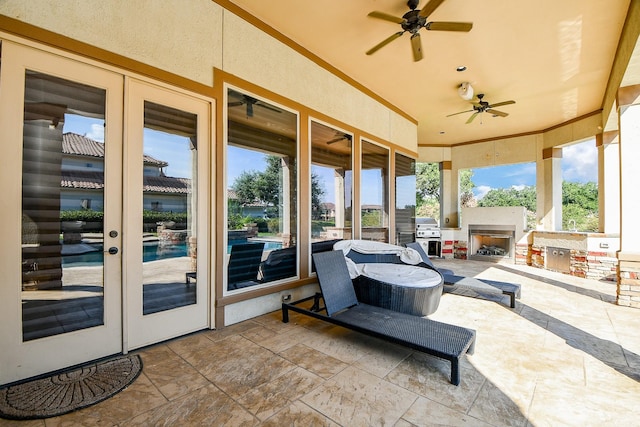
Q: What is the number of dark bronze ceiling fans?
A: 2